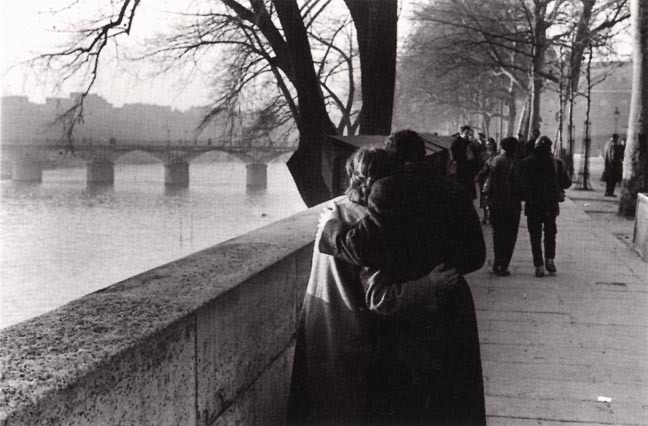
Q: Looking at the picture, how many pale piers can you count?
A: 4